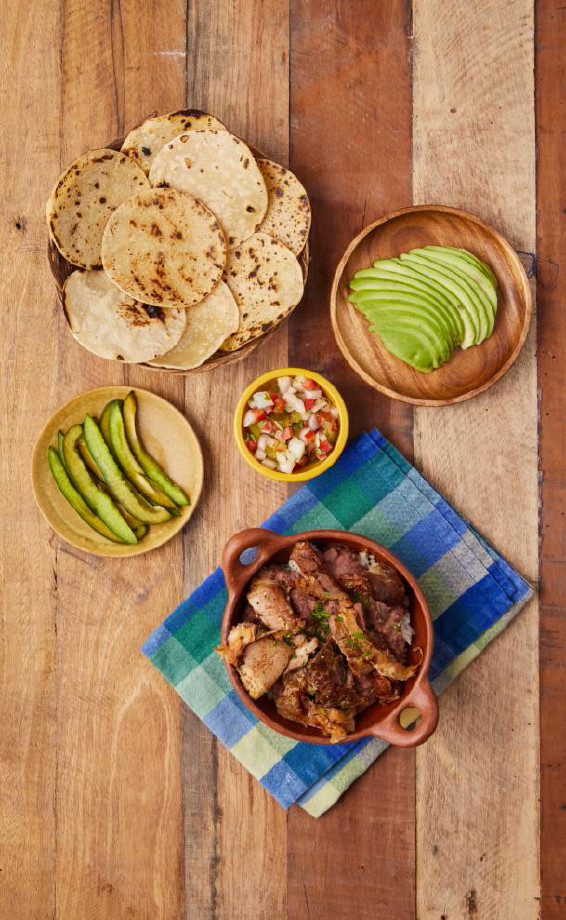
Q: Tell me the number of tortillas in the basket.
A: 8